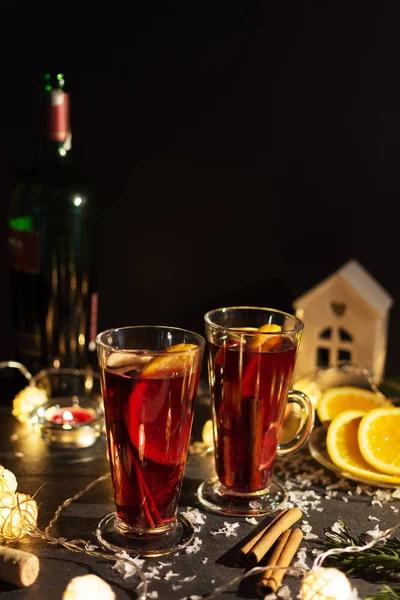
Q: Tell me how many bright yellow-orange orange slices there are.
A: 3